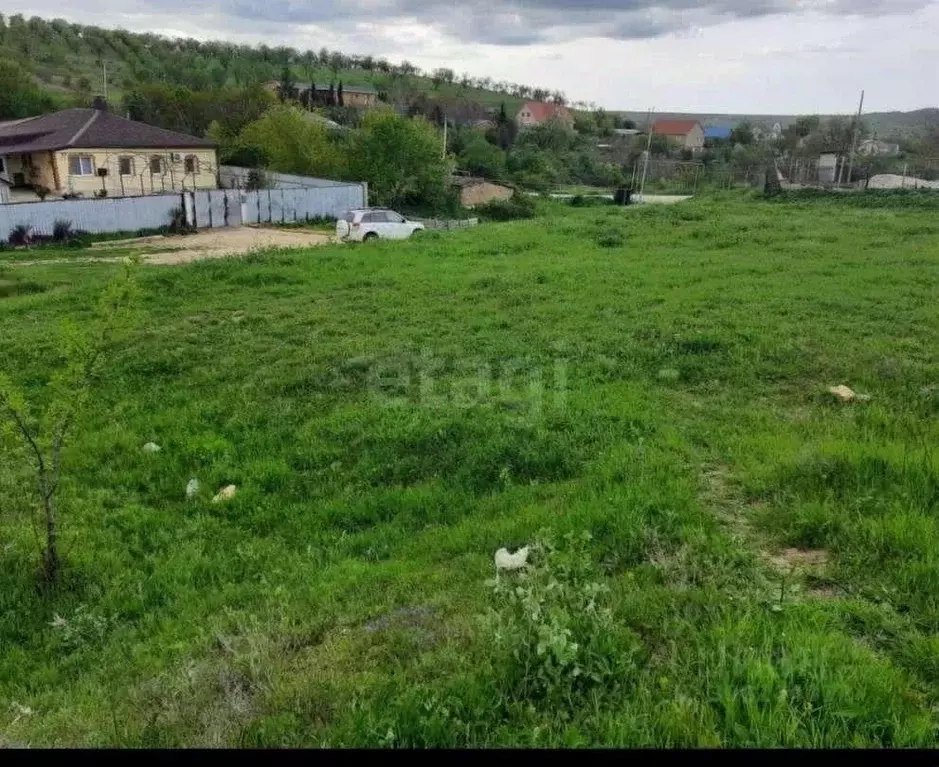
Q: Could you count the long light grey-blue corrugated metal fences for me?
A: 1